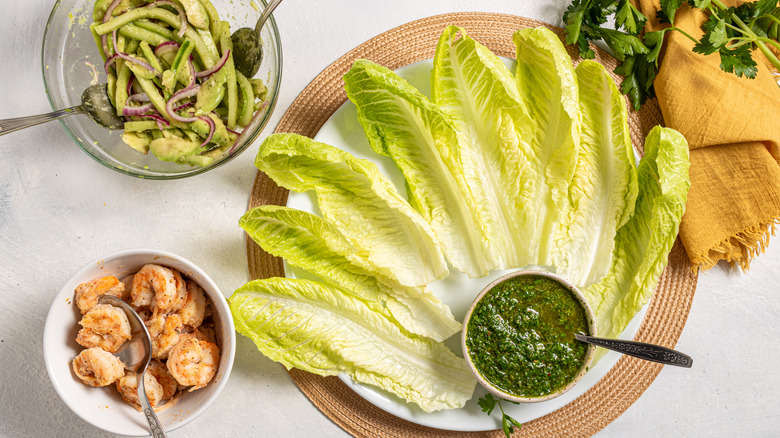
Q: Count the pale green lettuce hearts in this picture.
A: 8